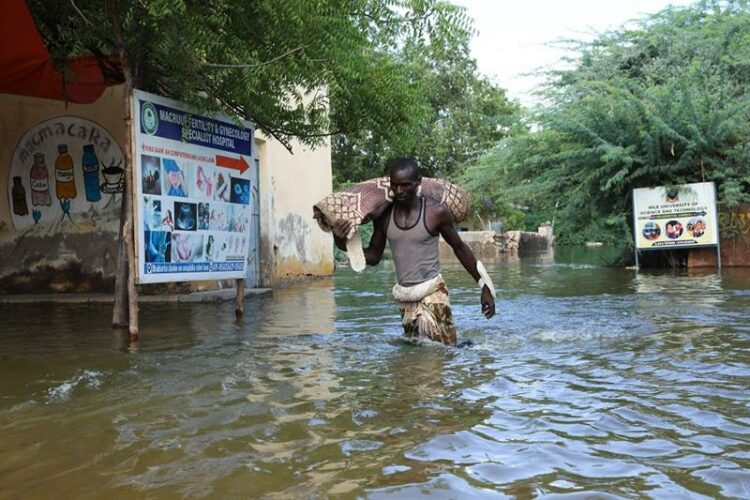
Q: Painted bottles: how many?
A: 4